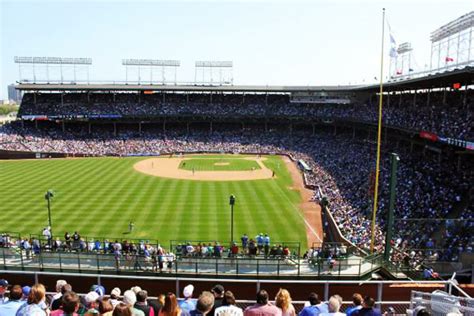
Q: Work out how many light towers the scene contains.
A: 5